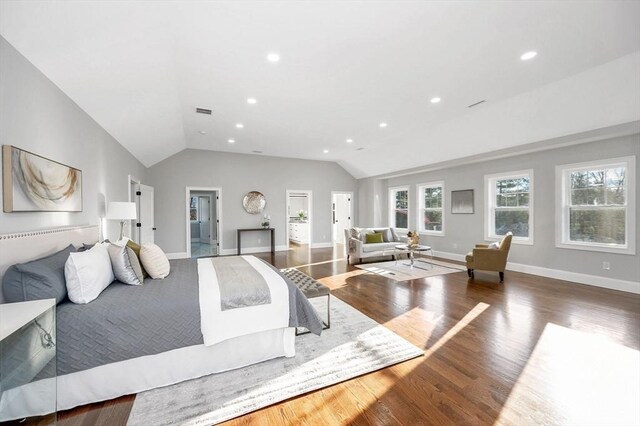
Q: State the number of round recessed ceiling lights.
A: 9